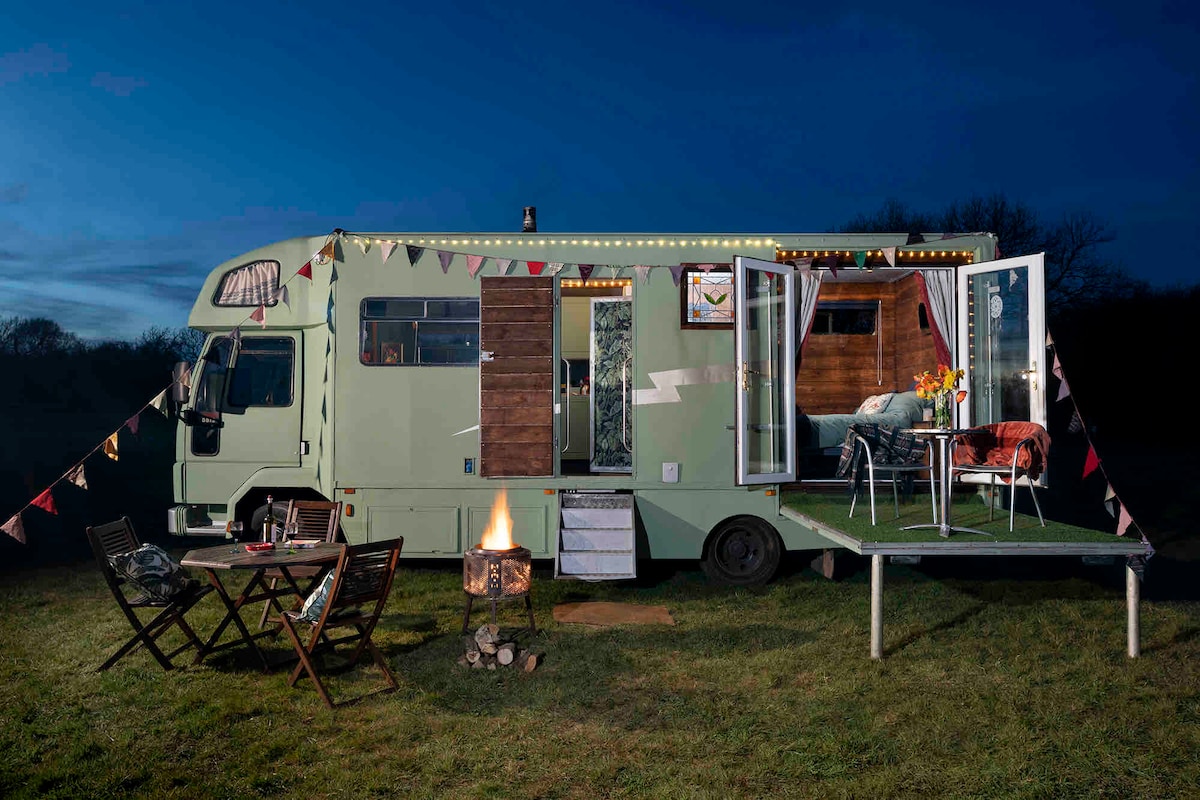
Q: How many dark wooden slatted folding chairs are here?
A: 3